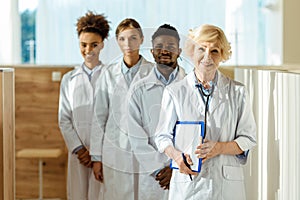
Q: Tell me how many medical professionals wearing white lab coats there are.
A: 4